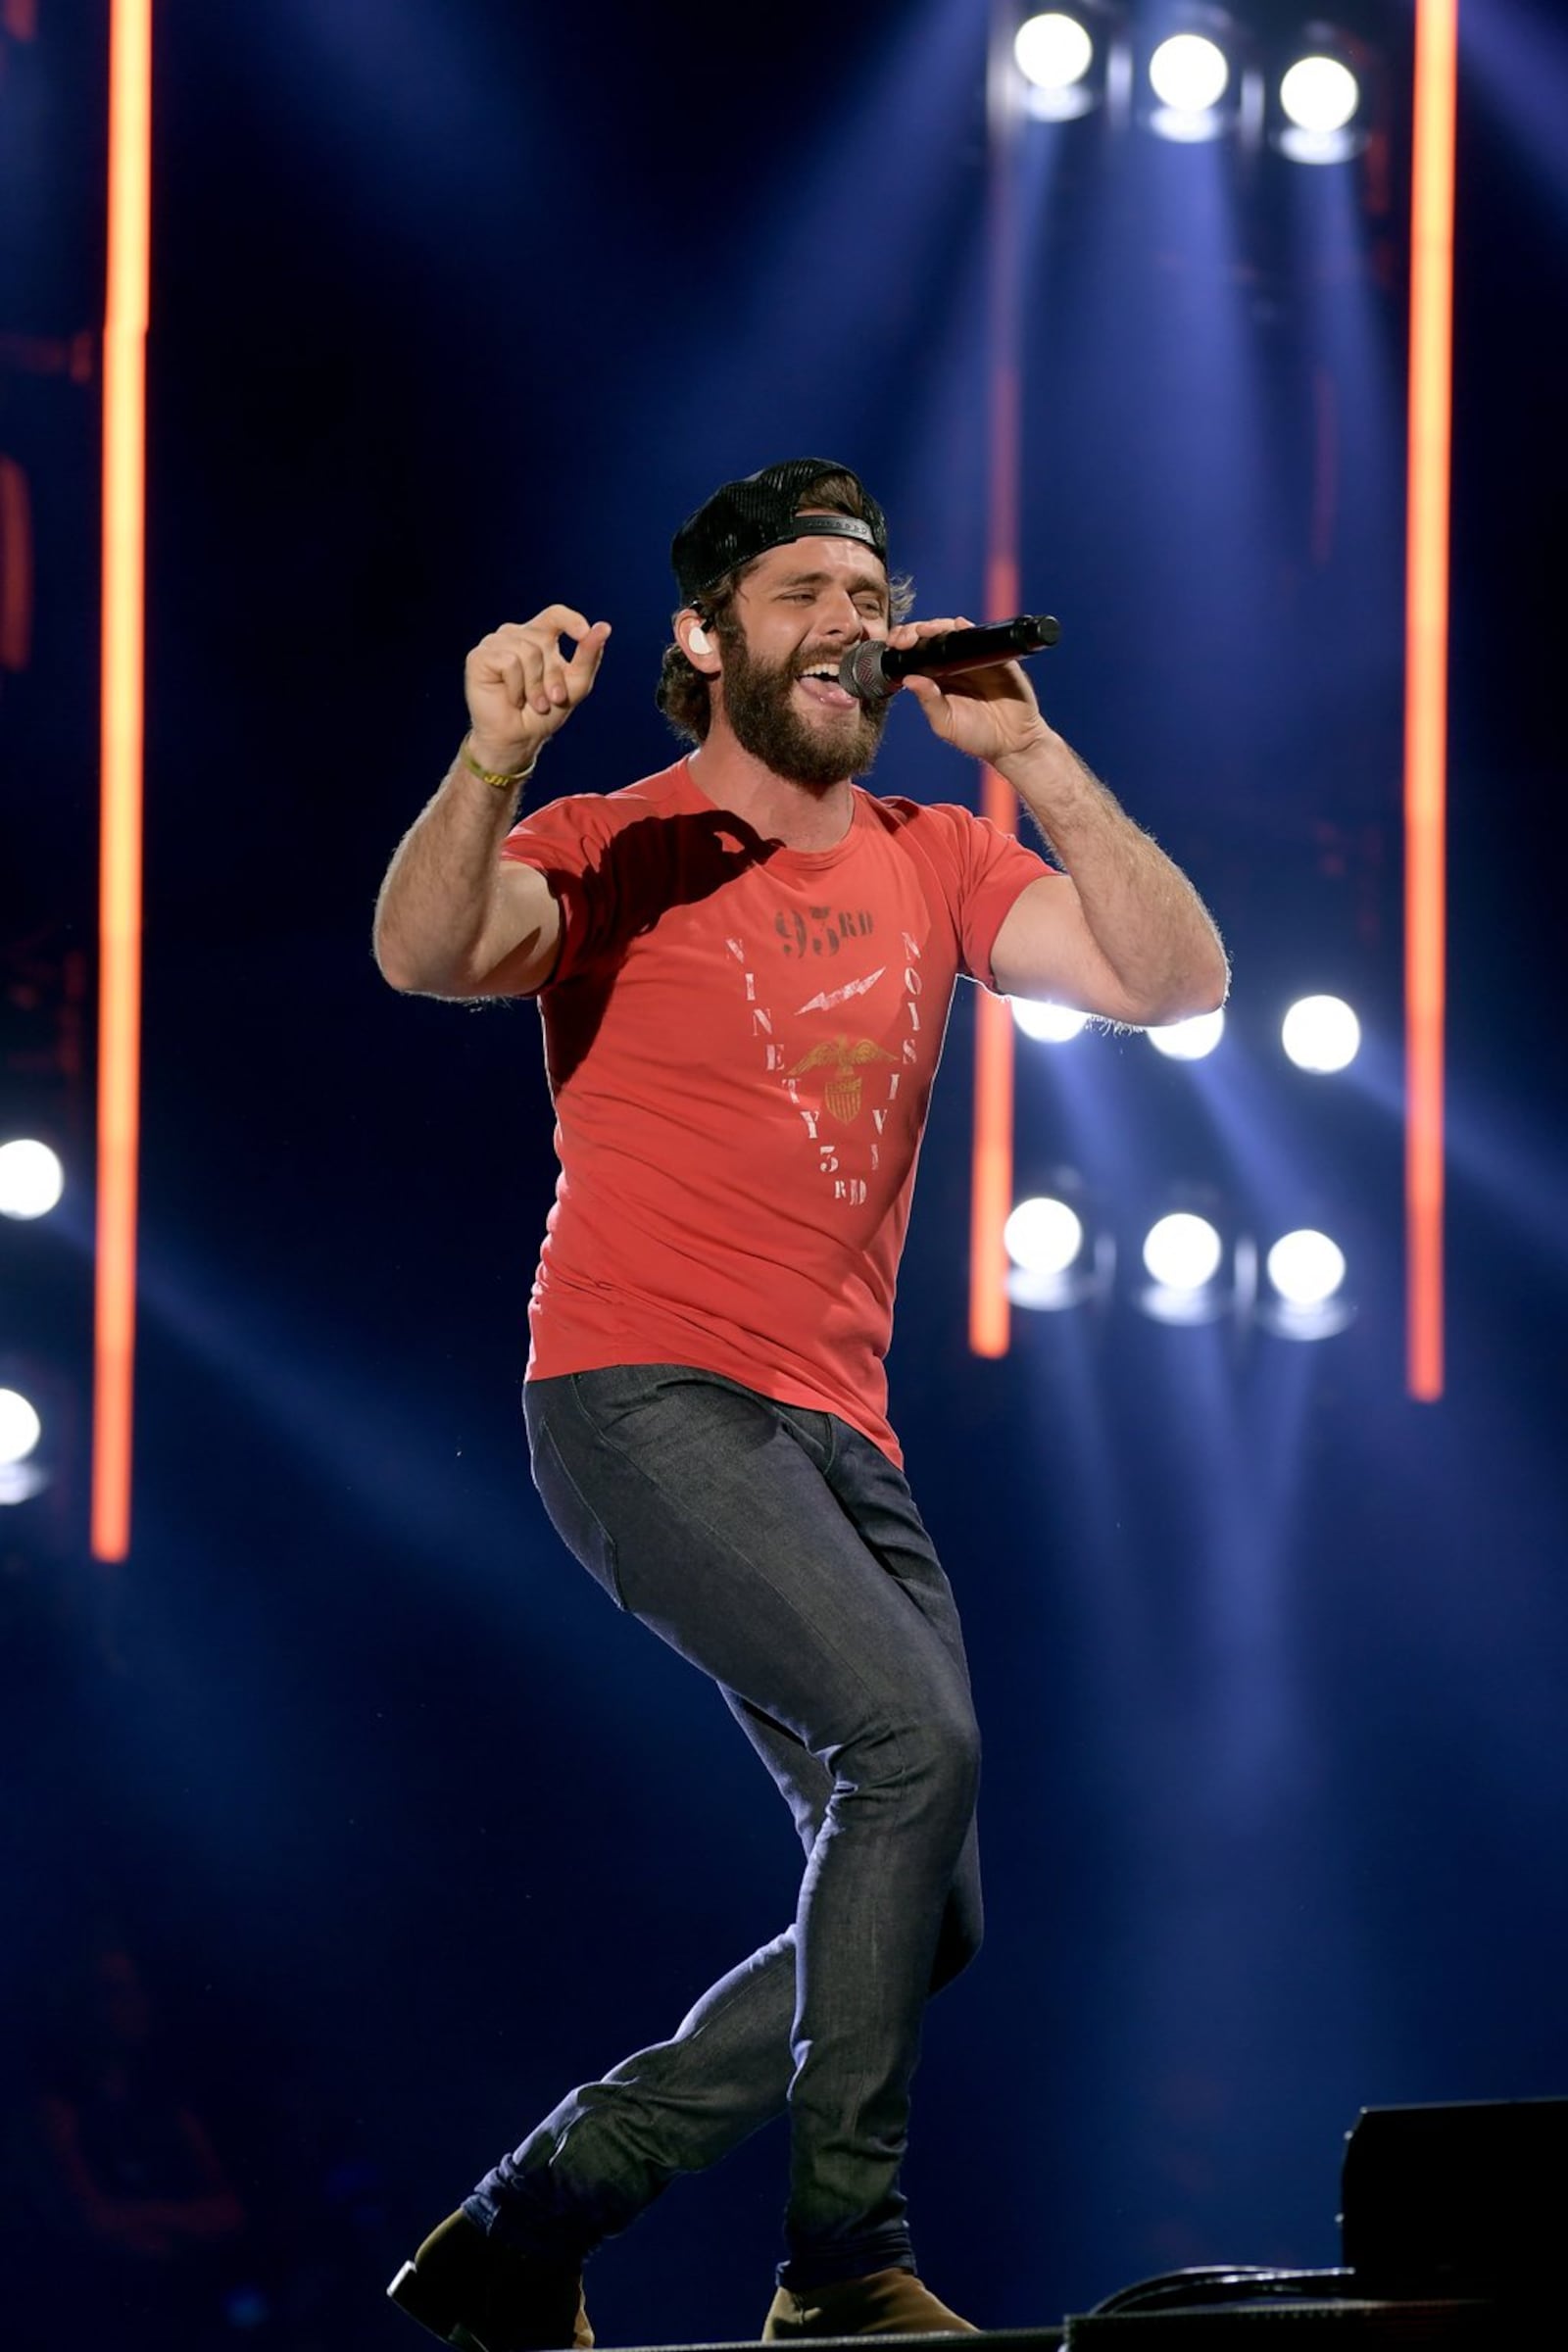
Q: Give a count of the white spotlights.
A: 11